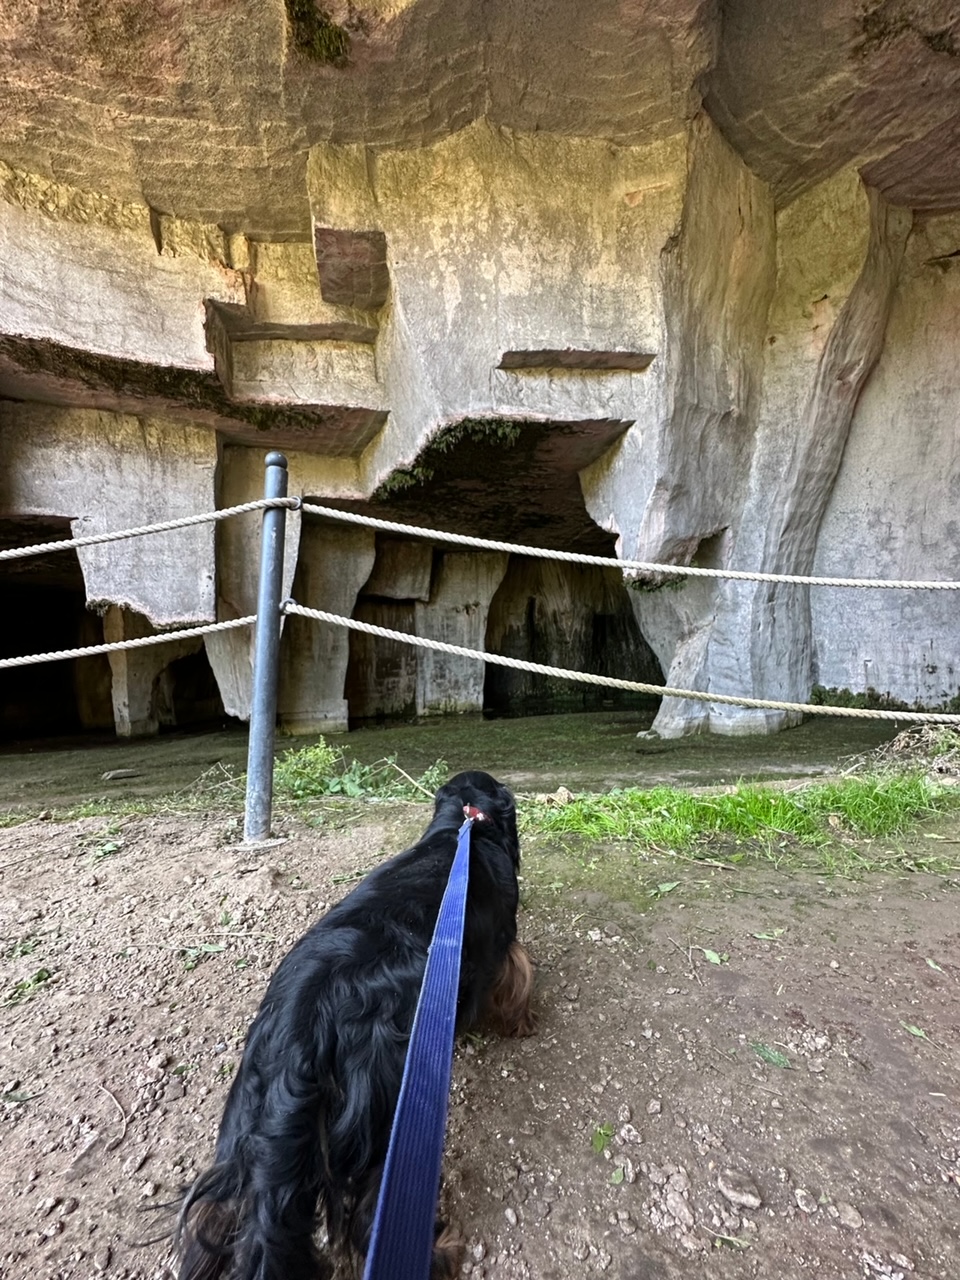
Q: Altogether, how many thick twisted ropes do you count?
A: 2